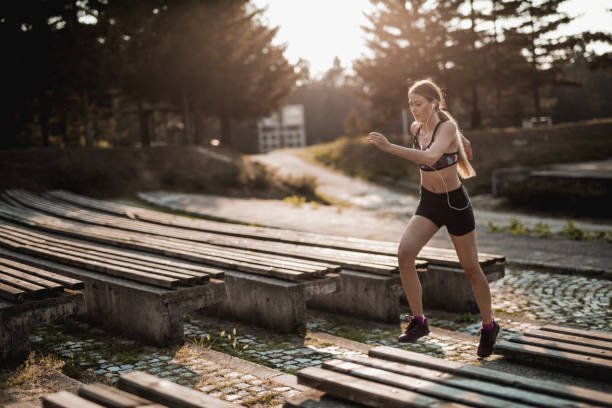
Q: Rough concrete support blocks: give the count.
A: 5